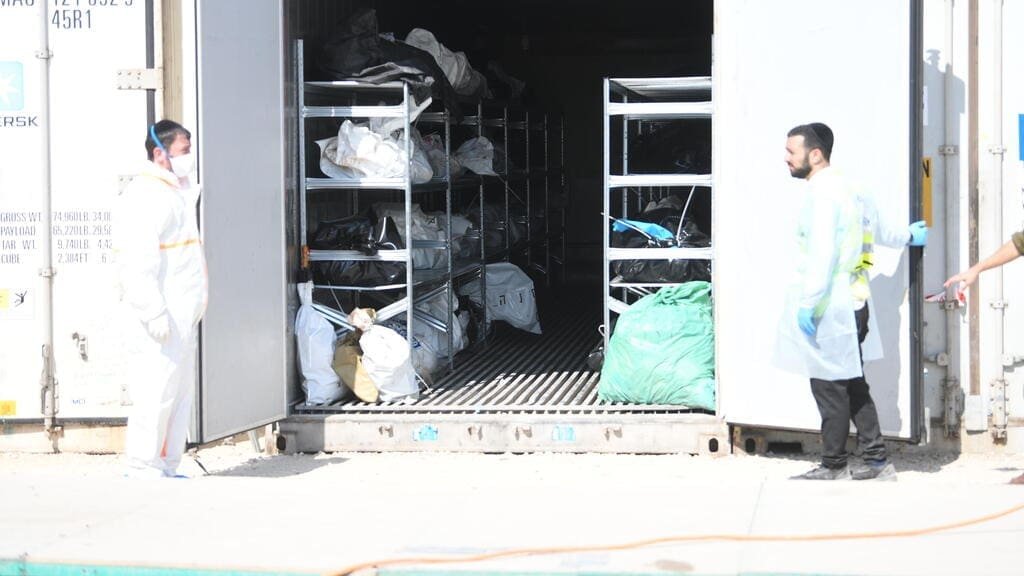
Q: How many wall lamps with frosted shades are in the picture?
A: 0